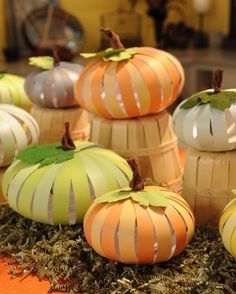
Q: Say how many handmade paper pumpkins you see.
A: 8